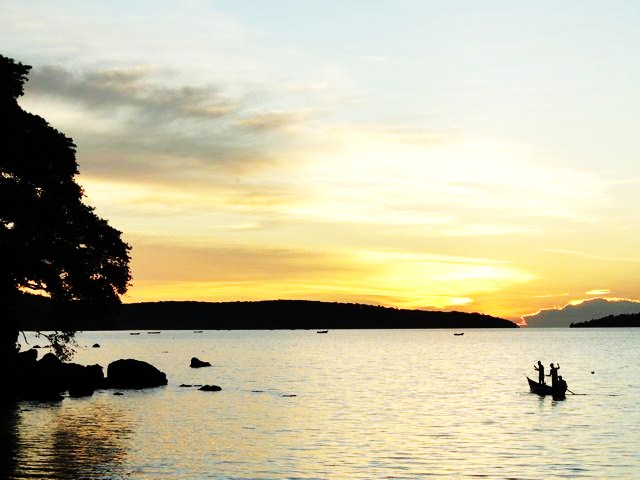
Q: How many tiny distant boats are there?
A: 5